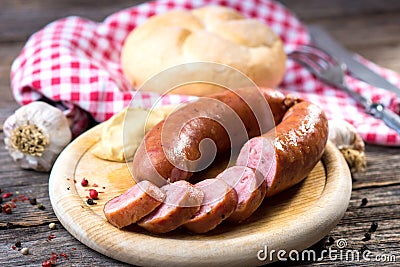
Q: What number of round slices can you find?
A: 4